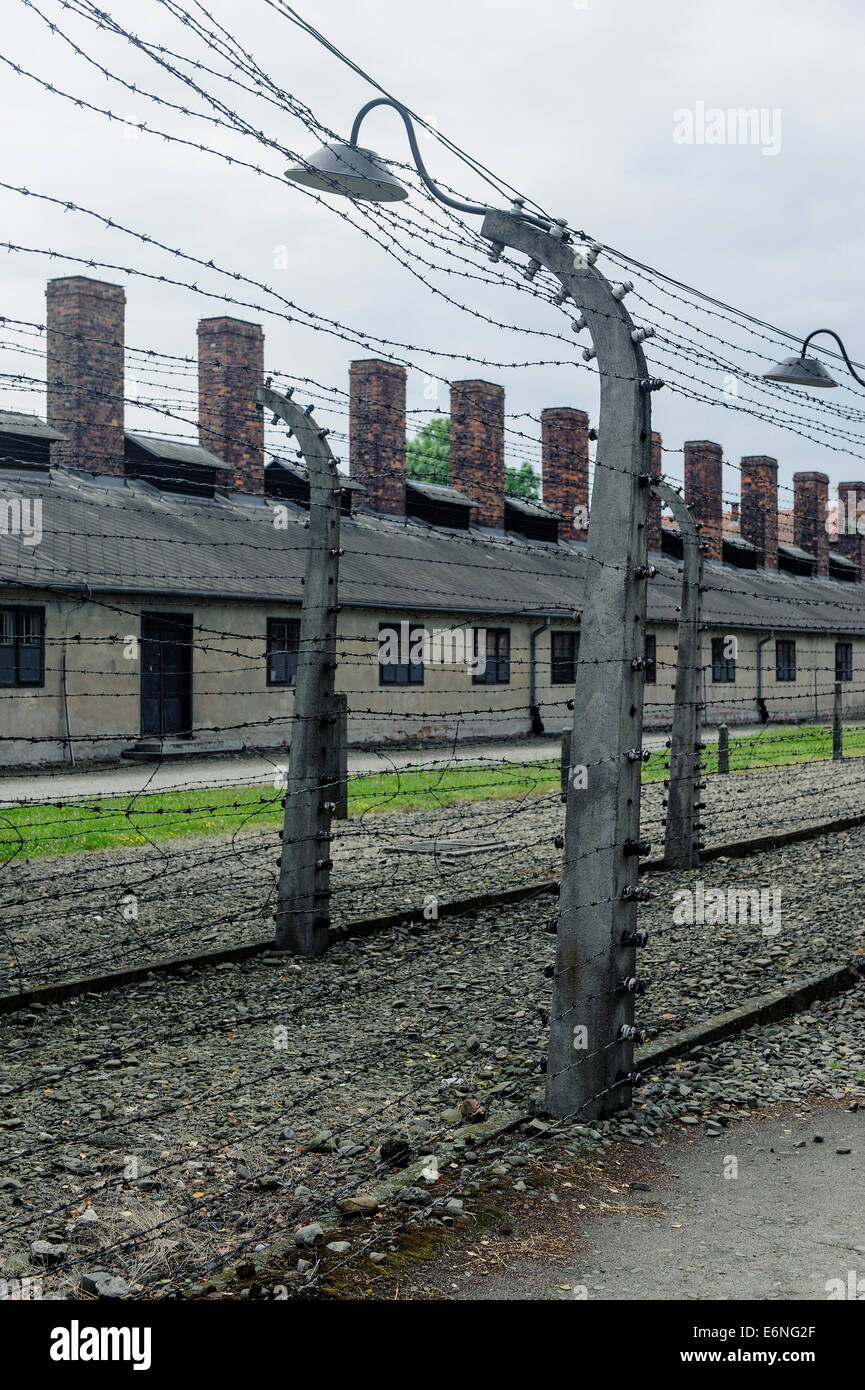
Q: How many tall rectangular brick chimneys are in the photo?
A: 10